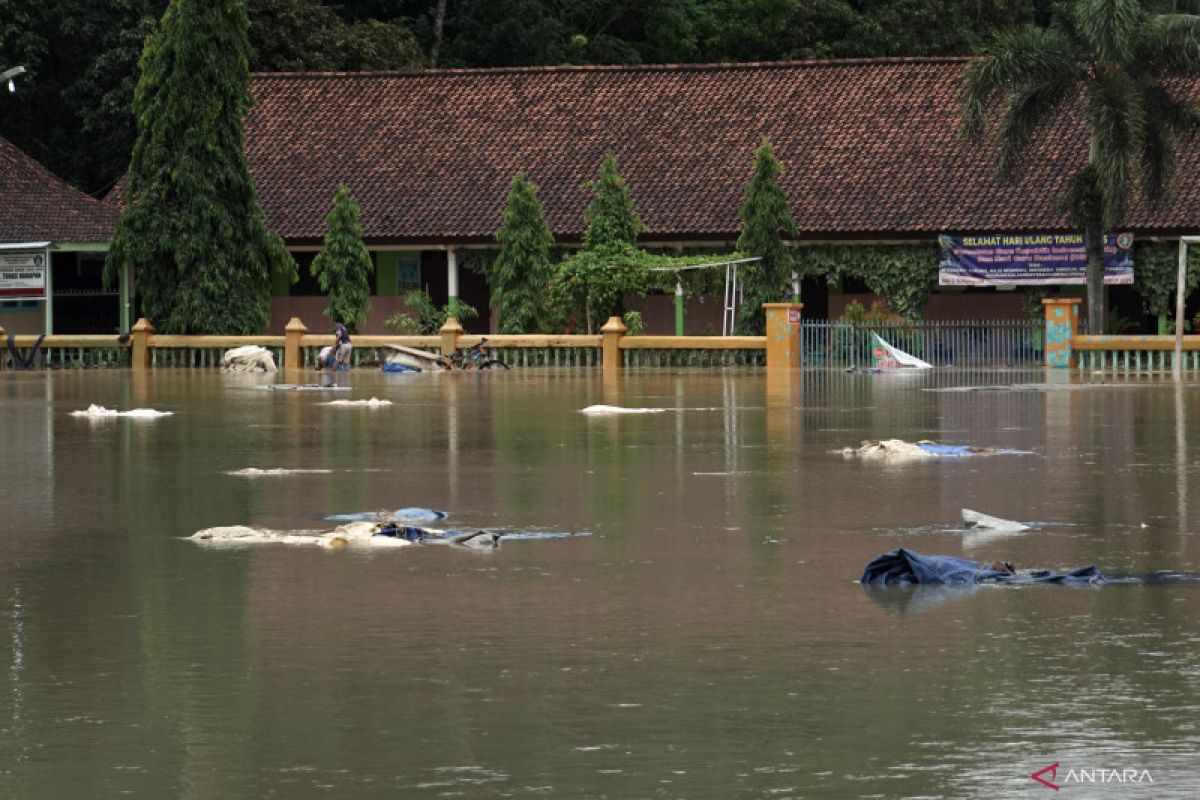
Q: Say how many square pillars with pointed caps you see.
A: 4